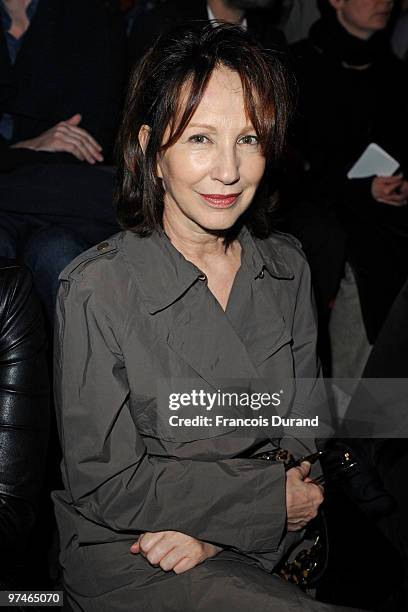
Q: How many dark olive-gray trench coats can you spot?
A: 1